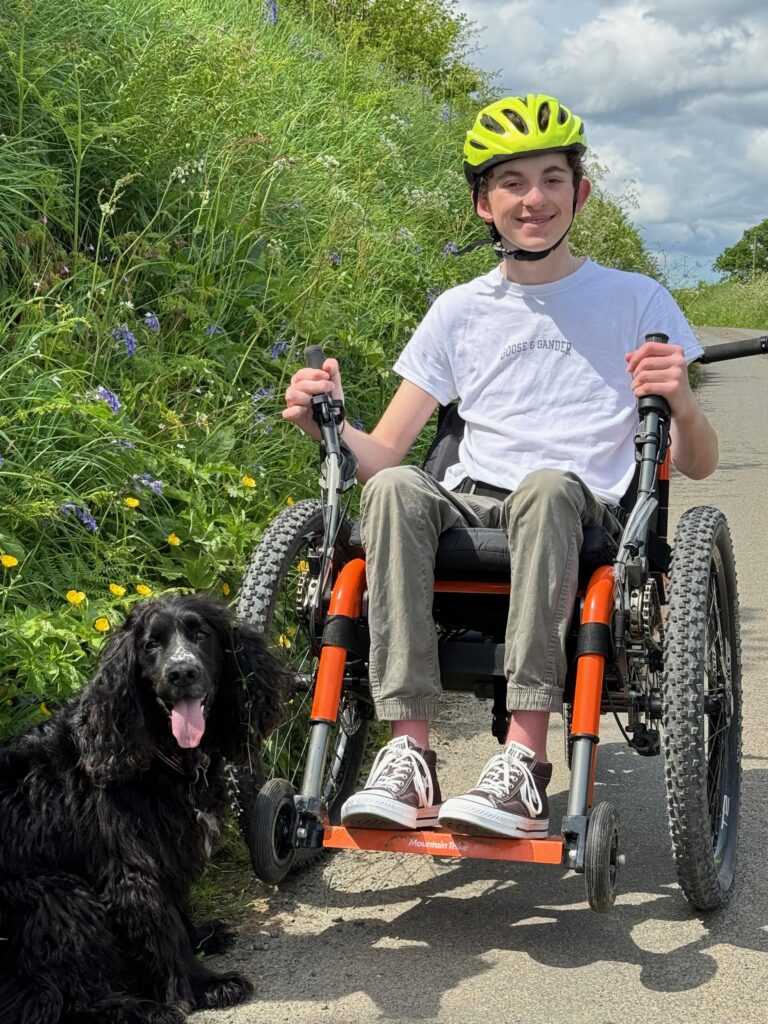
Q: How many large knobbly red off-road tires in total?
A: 0